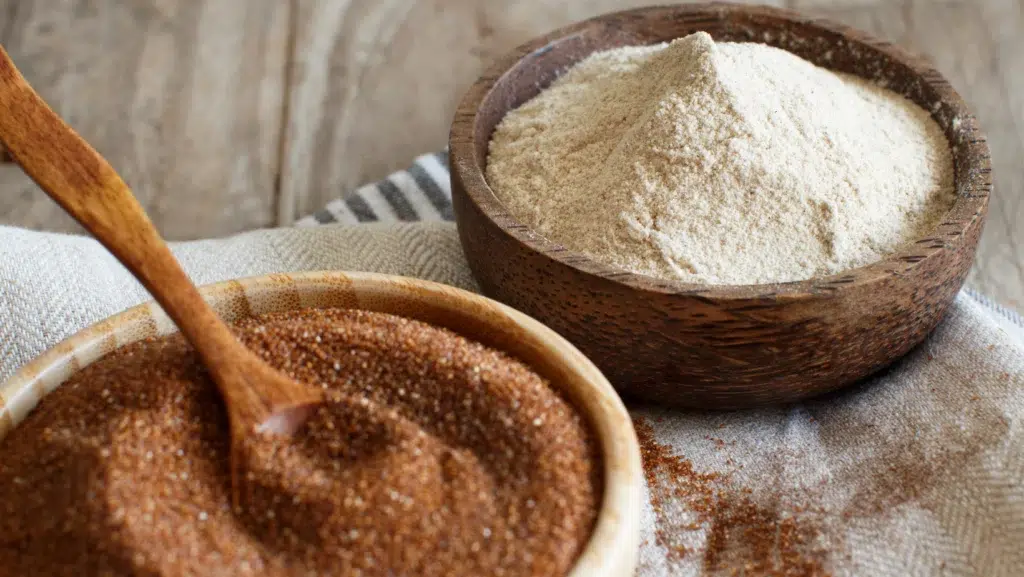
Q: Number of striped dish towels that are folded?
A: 1